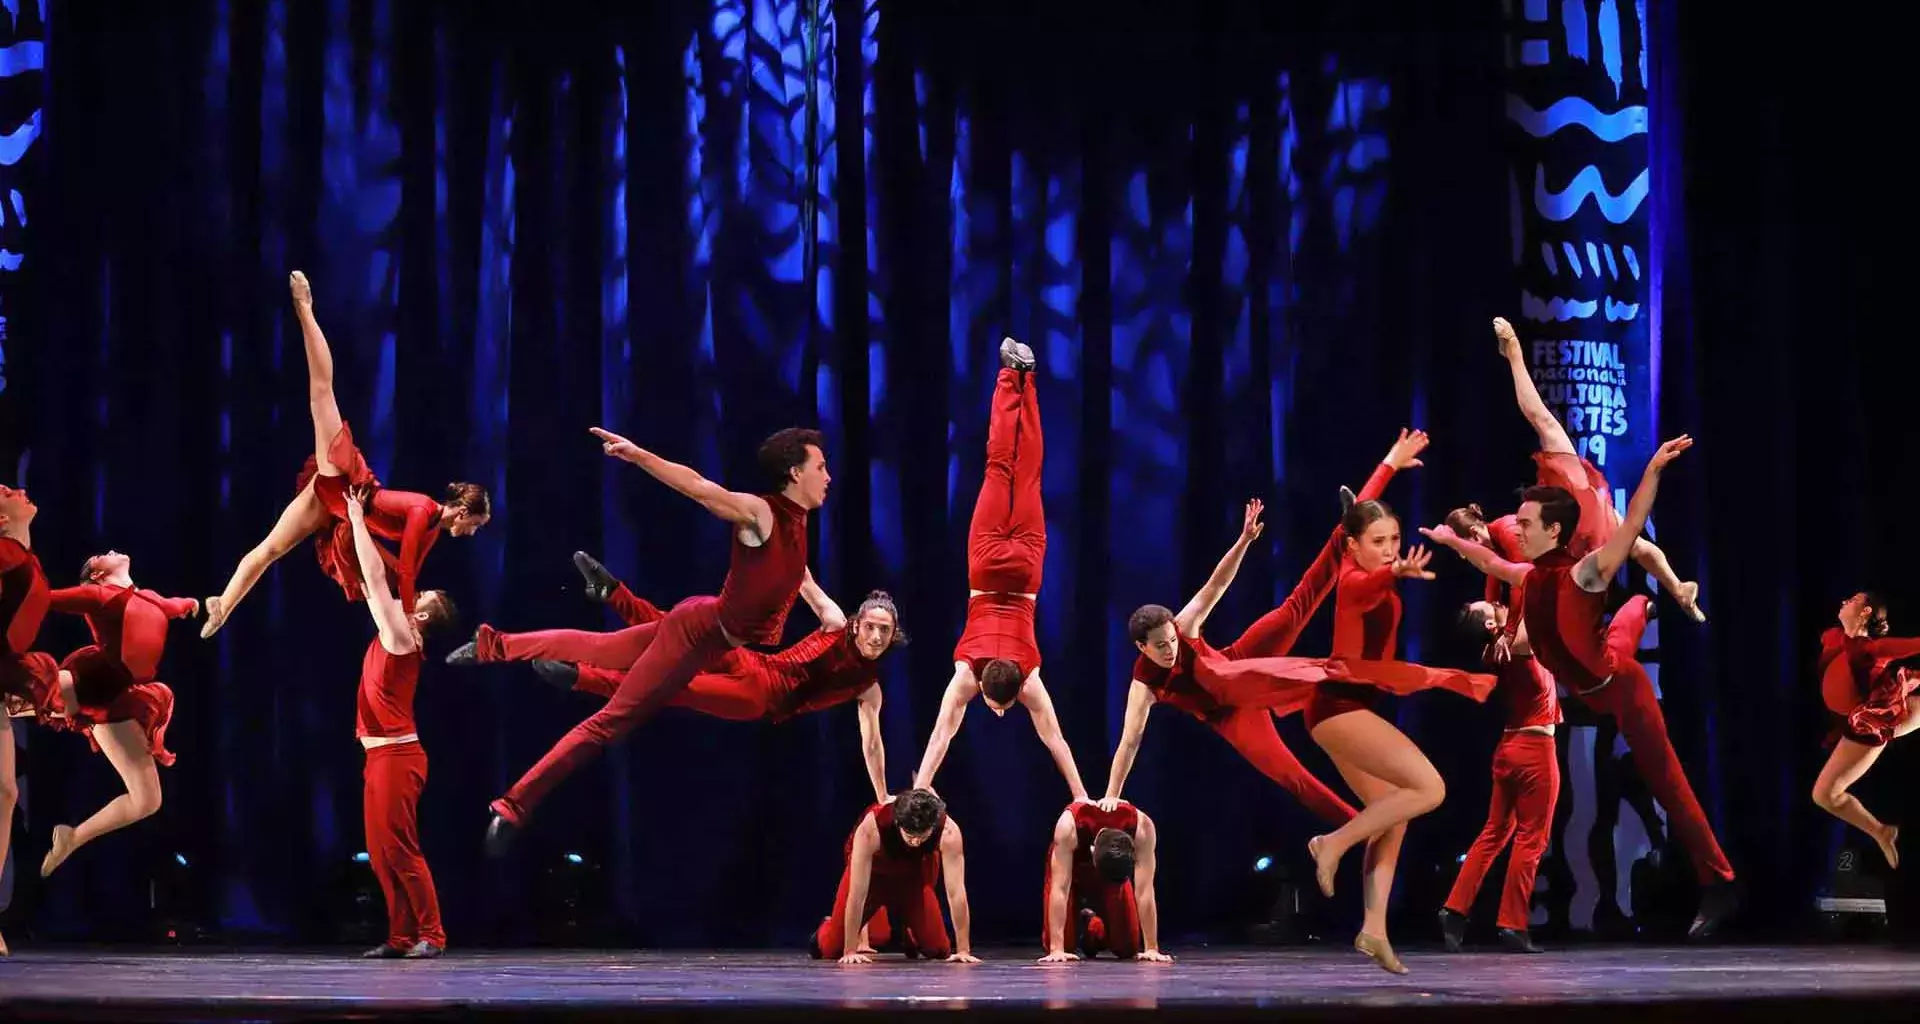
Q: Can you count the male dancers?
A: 9